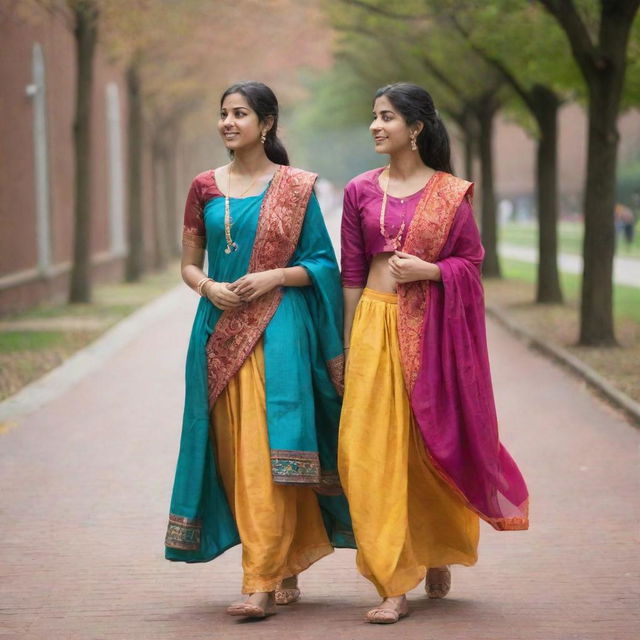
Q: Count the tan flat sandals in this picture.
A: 4